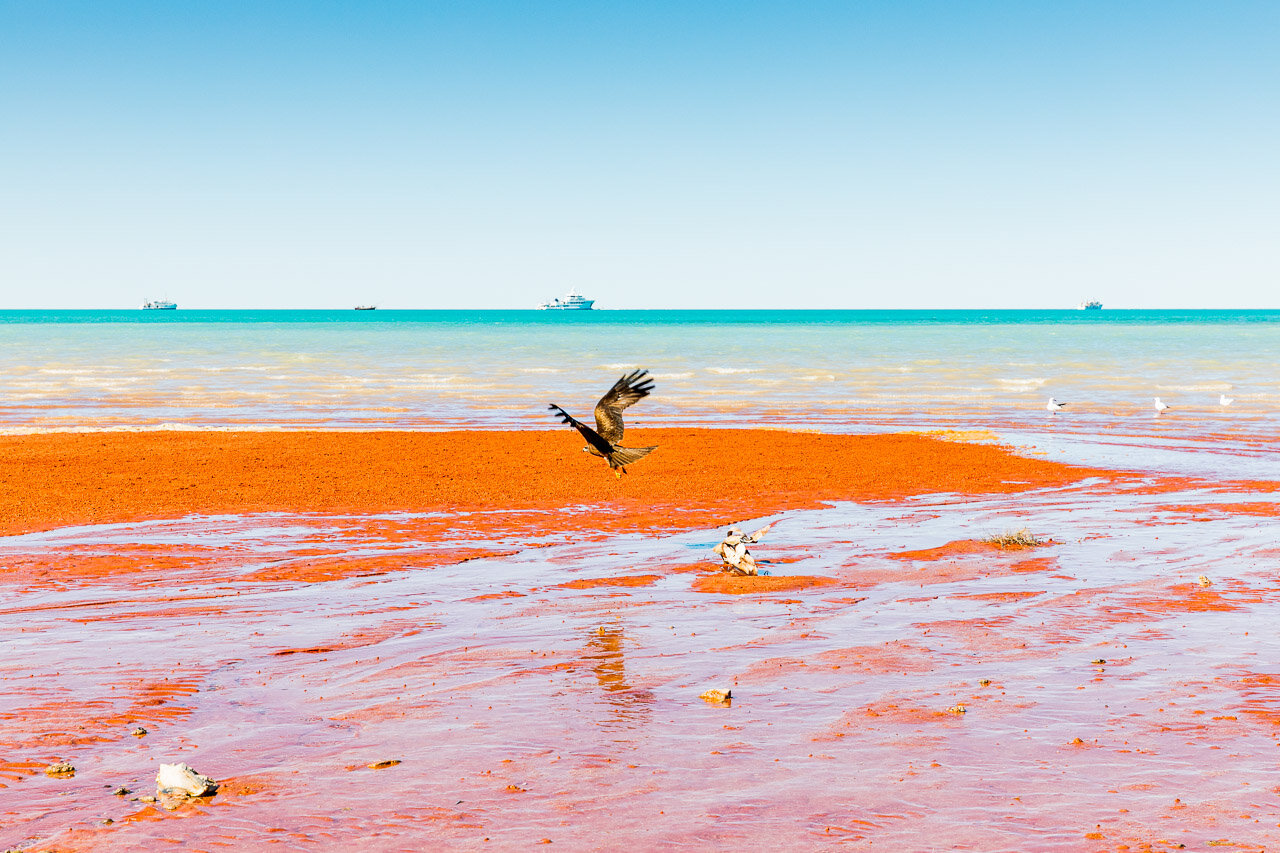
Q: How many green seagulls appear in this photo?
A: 0